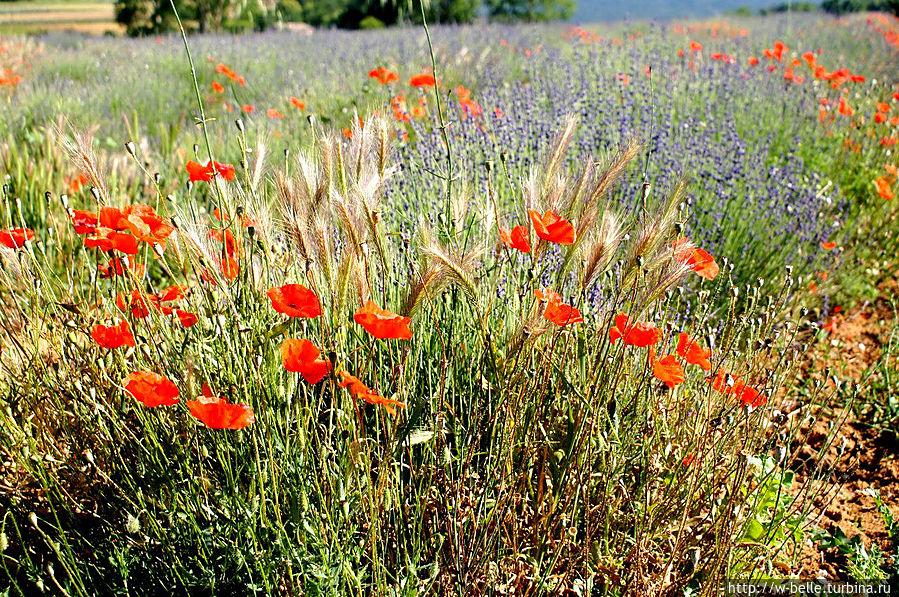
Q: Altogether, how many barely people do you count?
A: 0